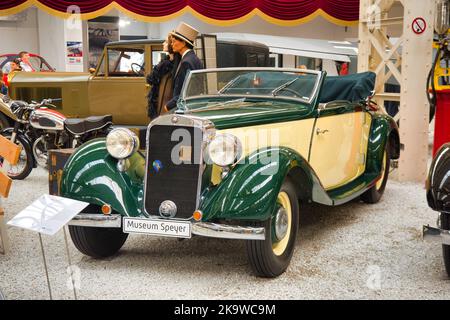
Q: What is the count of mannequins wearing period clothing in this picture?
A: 2